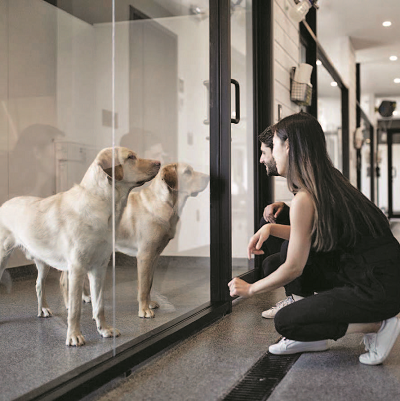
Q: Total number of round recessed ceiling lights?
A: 5